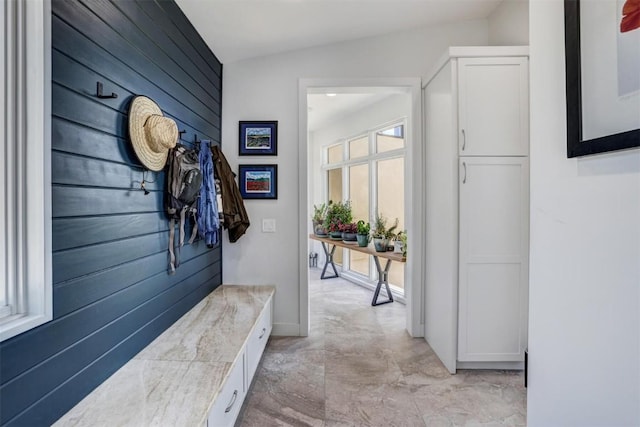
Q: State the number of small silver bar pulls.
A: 4